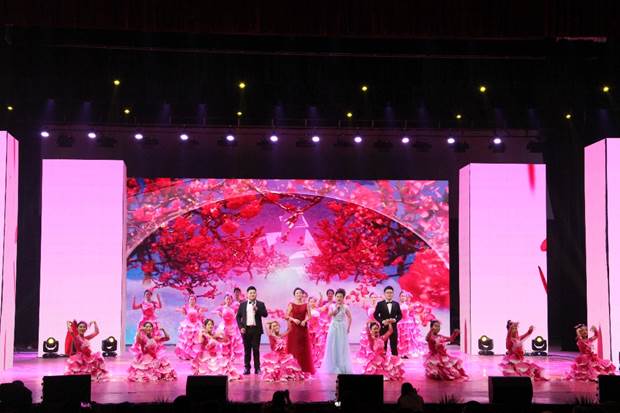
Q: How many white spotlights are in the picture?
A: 11